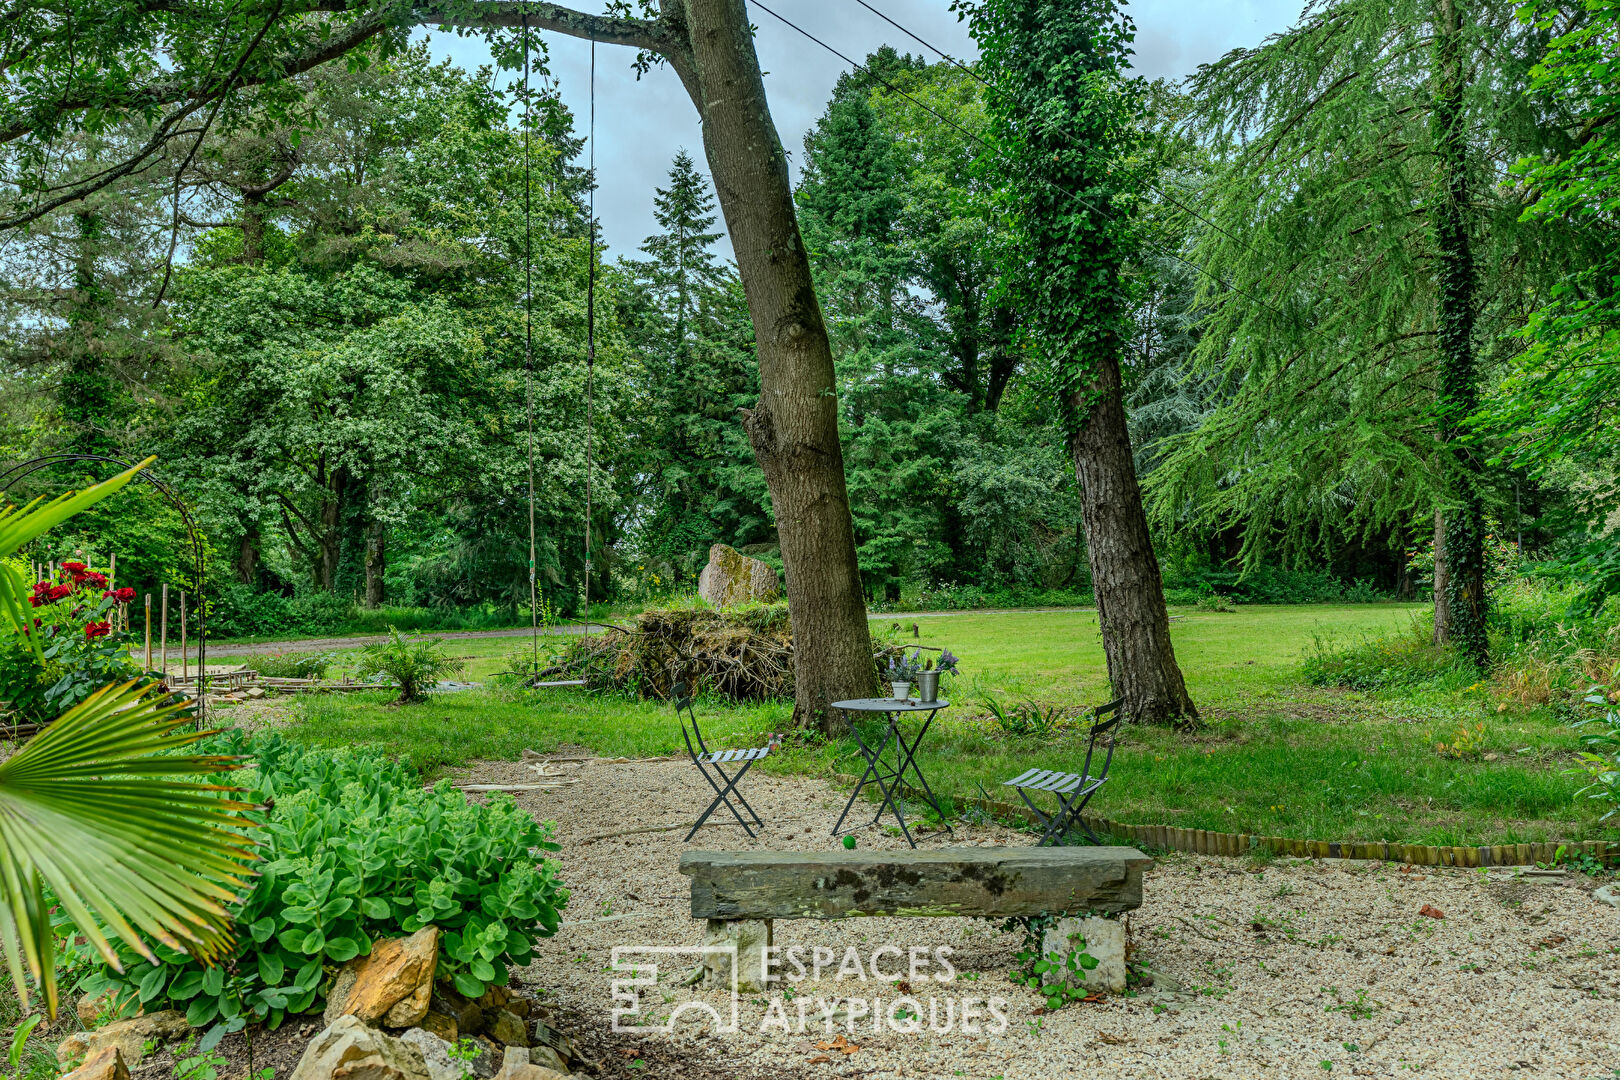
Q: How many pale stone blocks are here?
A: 2